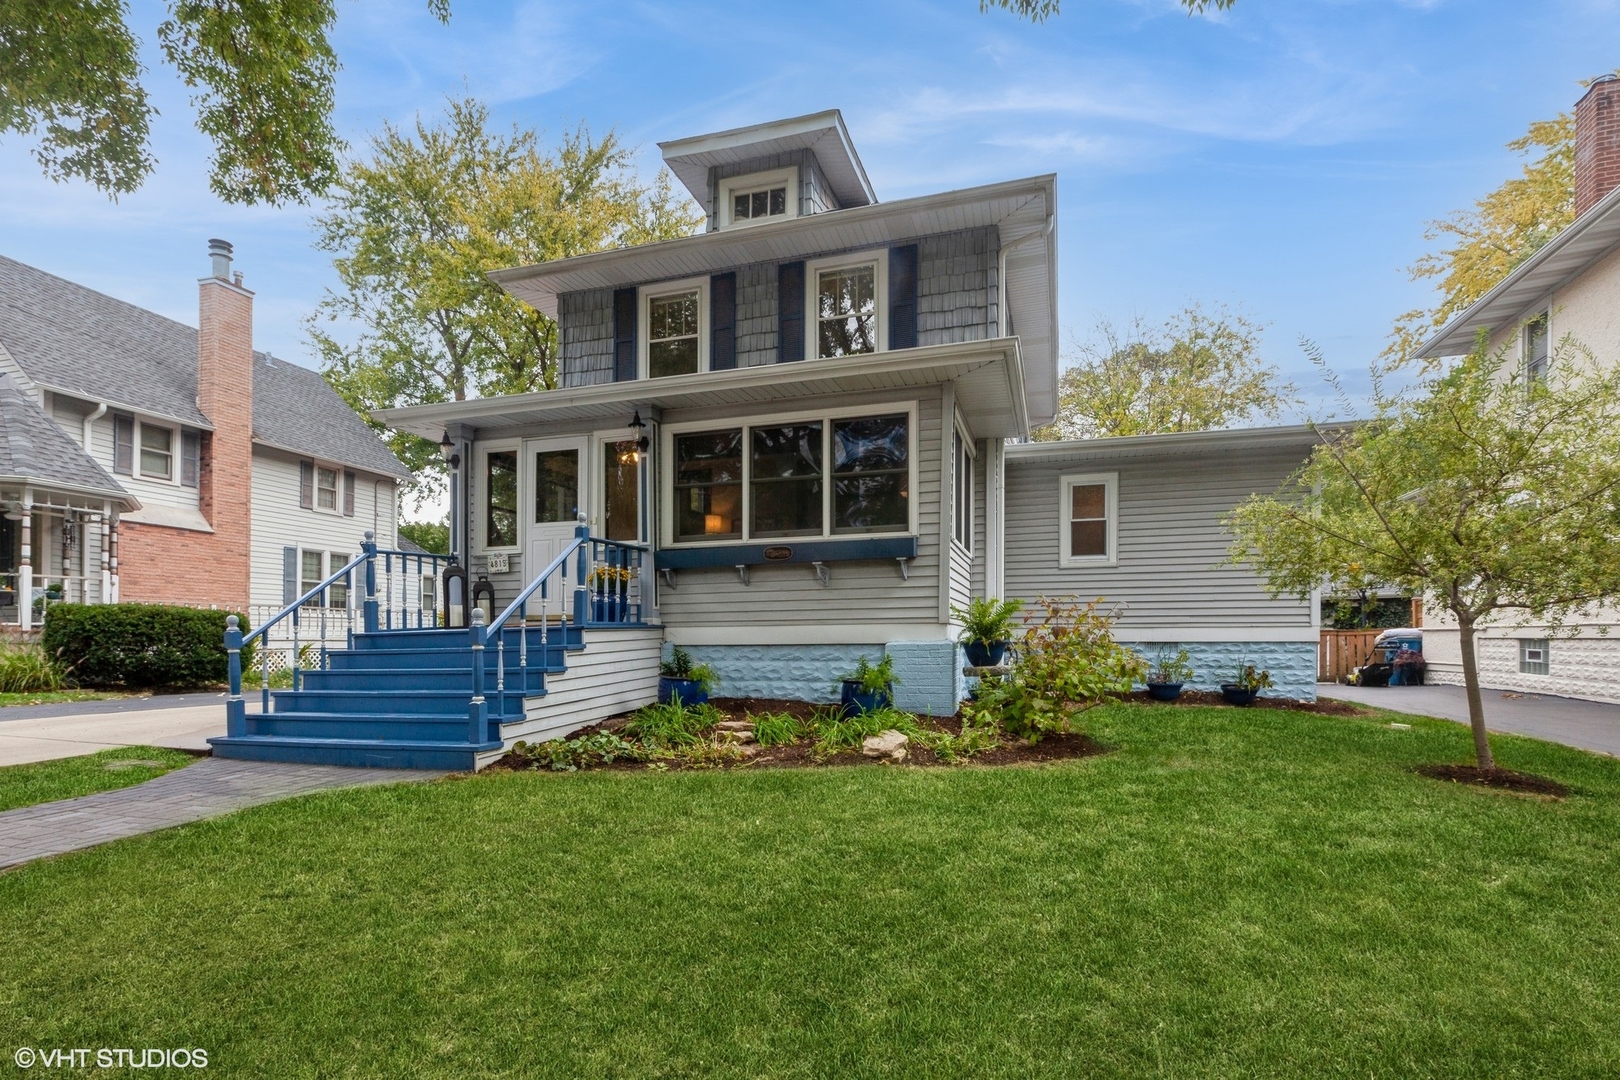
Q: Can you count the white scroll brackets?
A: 4